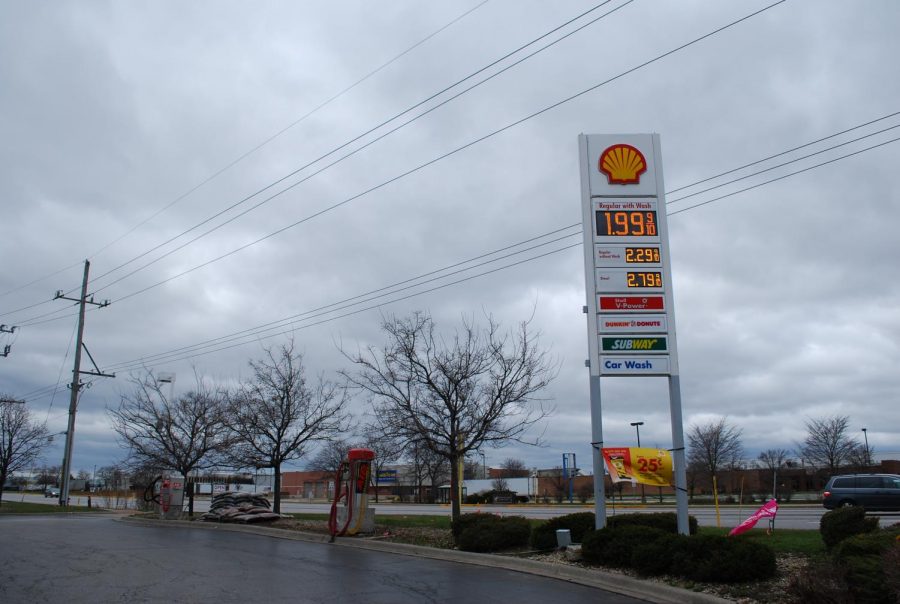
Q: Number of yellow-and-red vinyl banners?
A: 1